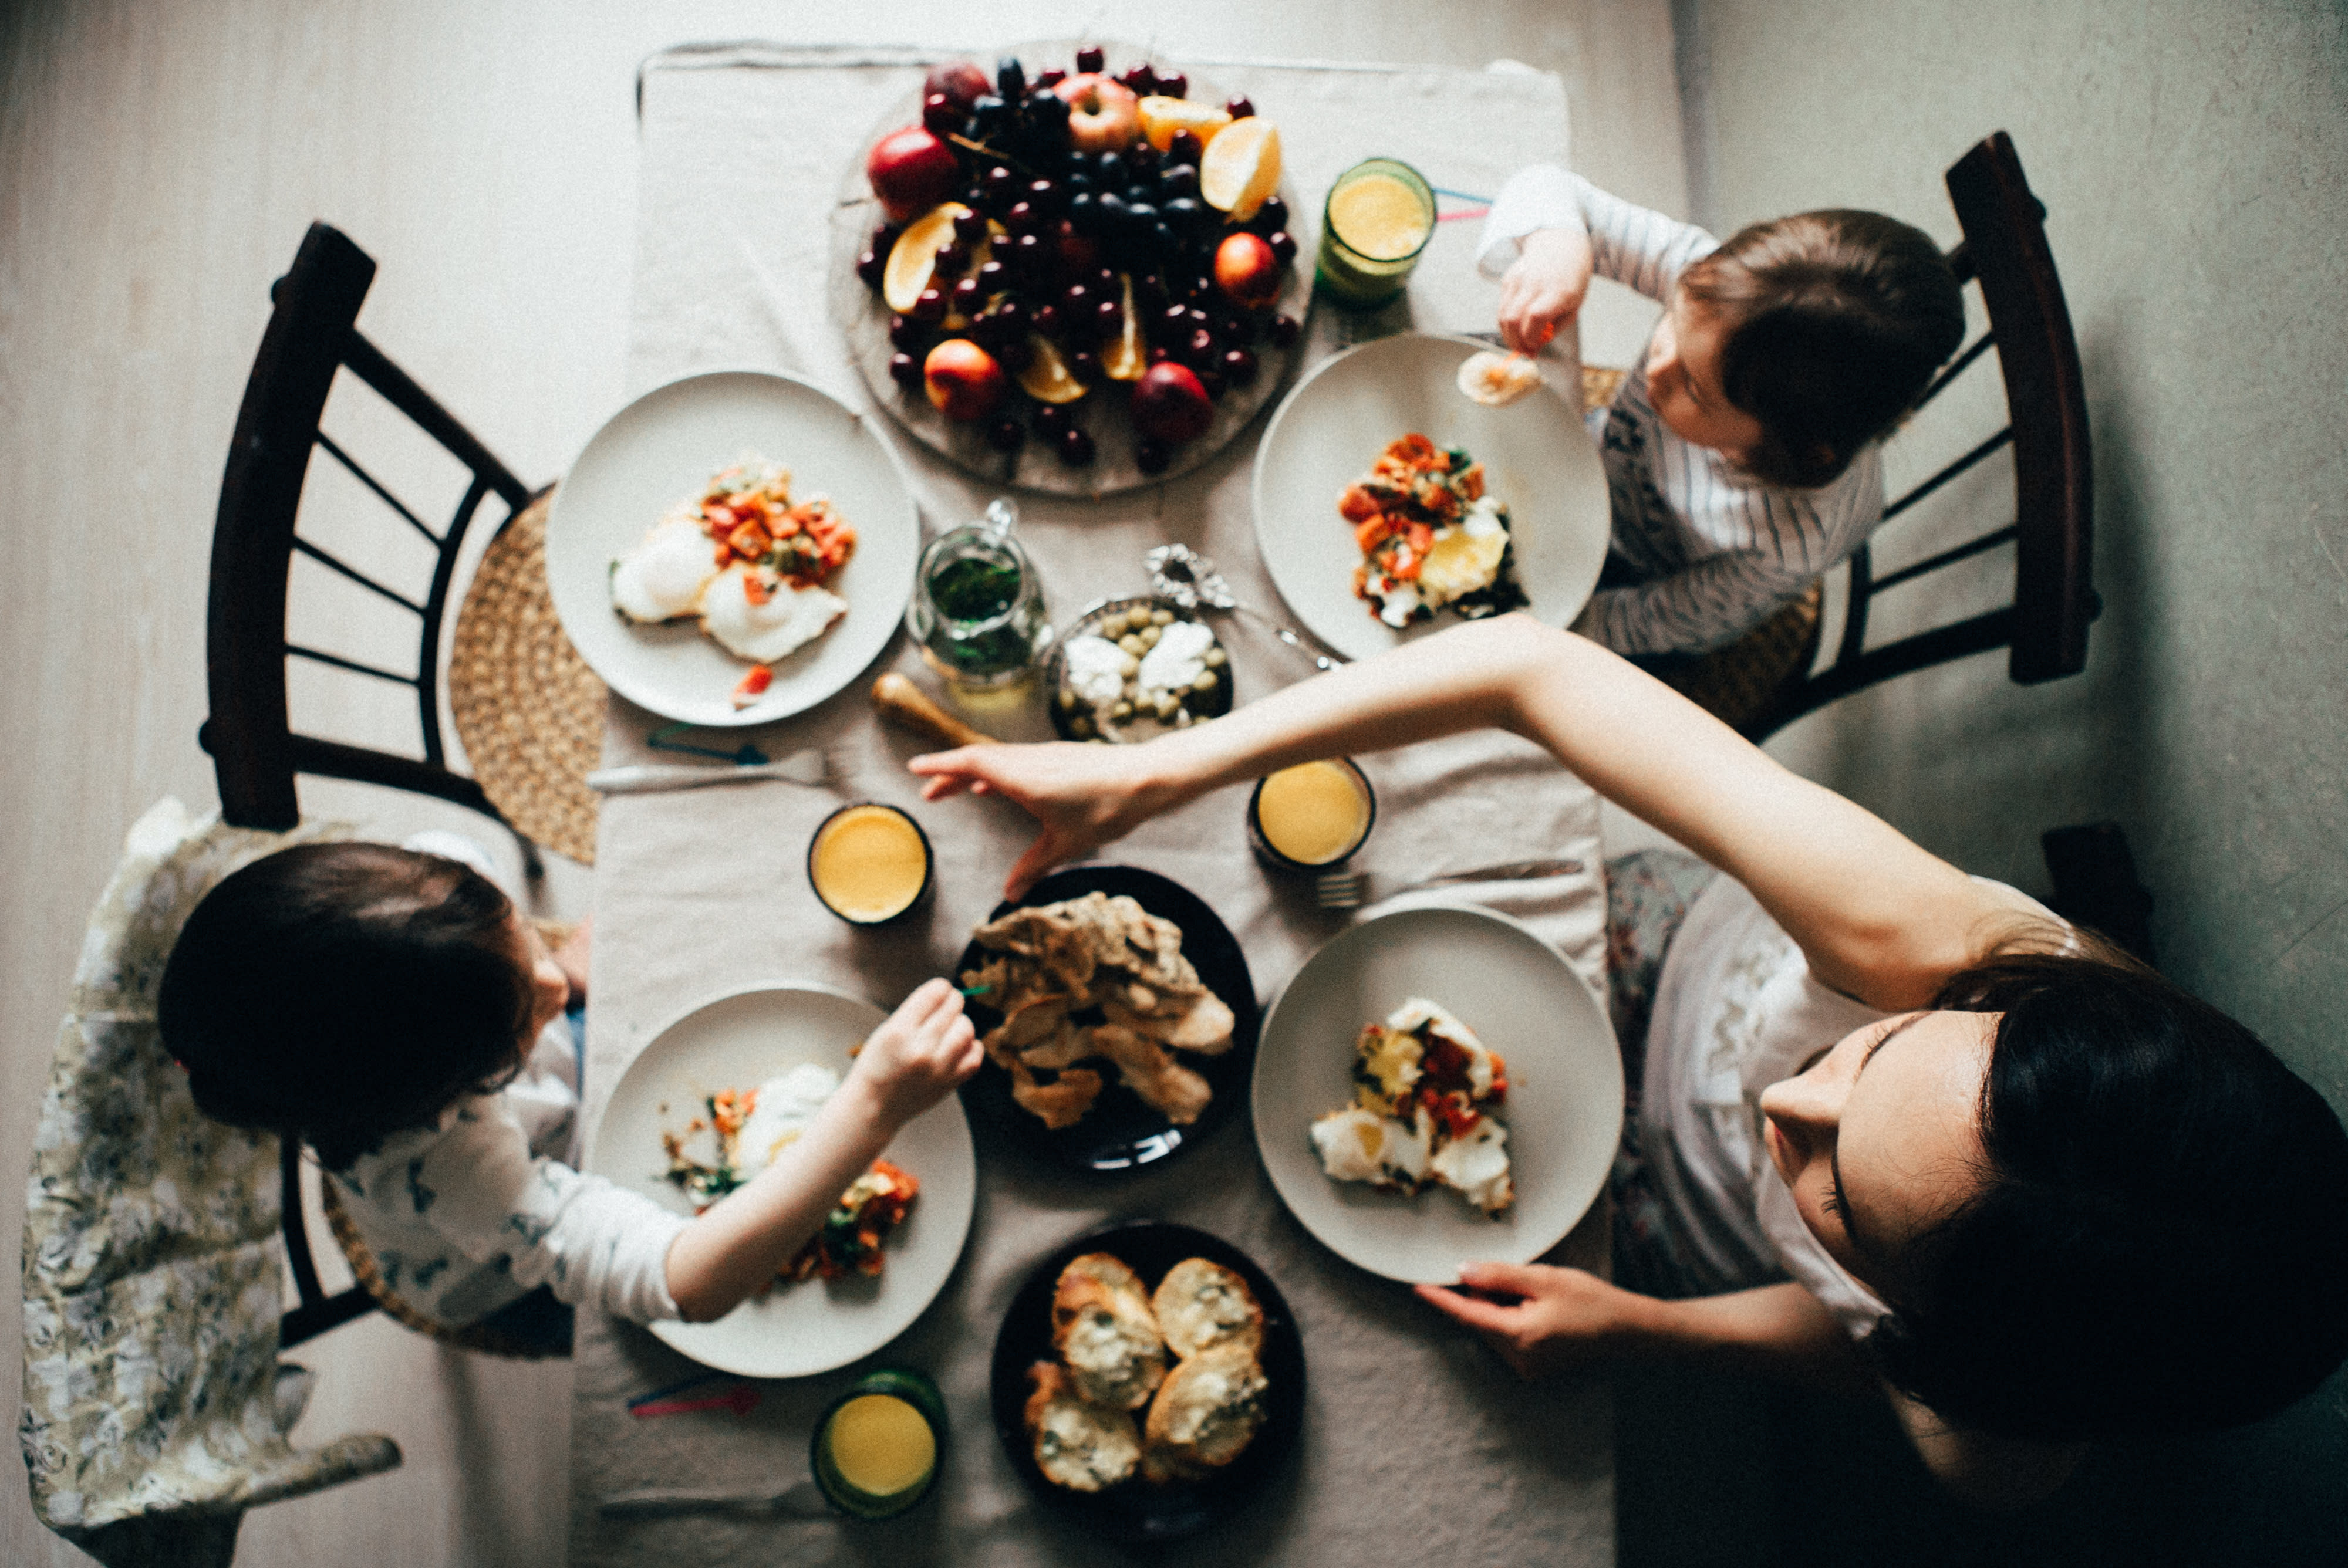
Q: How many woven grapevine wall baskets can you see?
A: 0